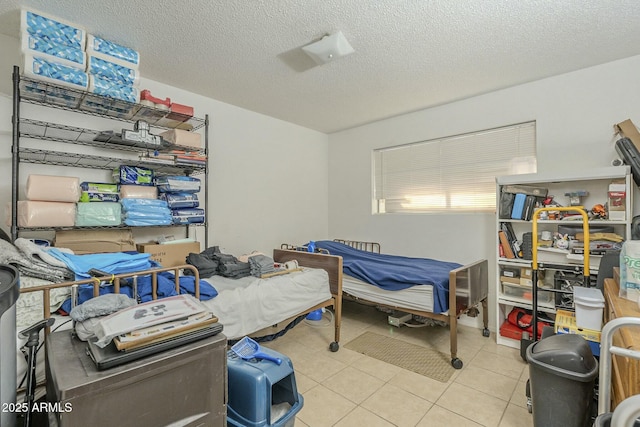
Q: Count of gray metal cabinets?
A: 1